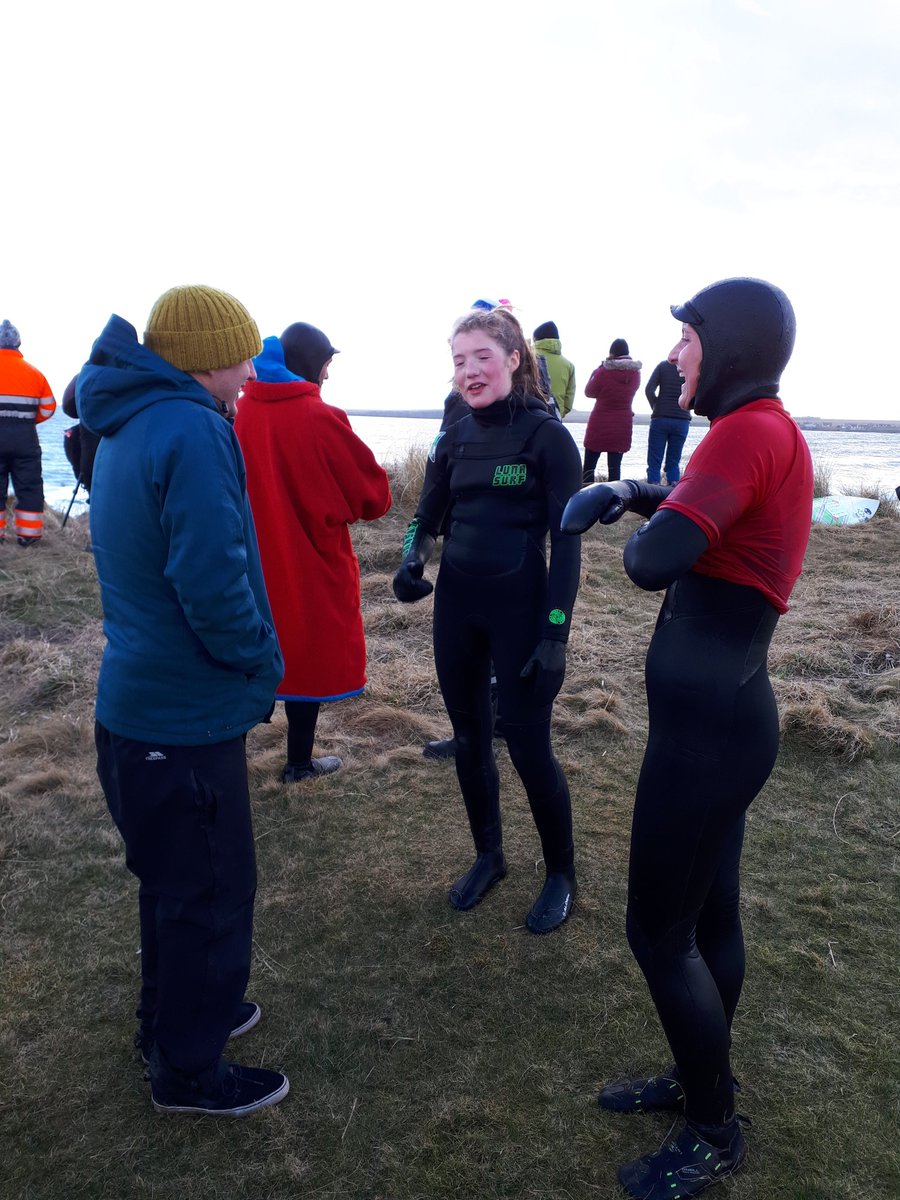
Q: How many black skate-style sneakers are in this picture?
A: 2